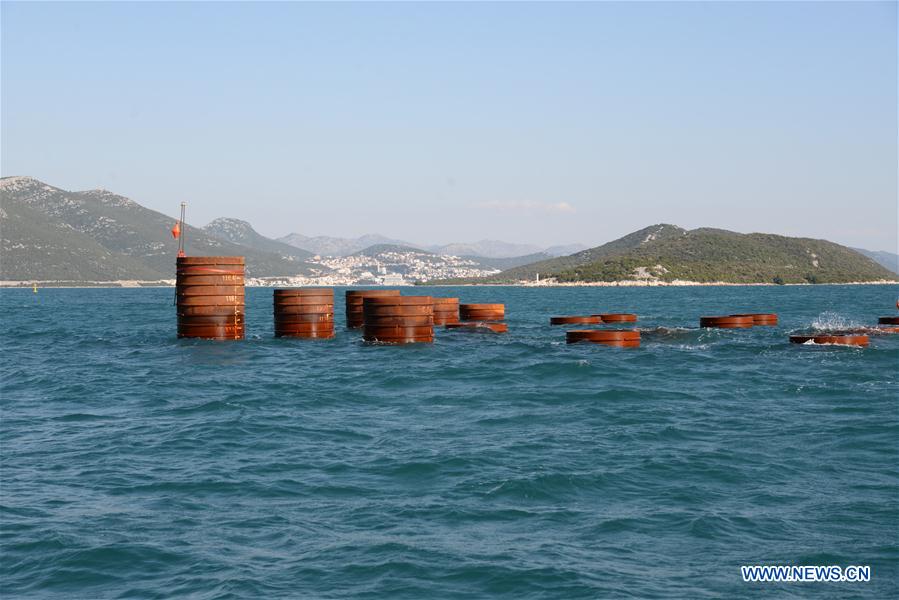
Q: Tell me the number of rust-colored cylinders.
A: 15